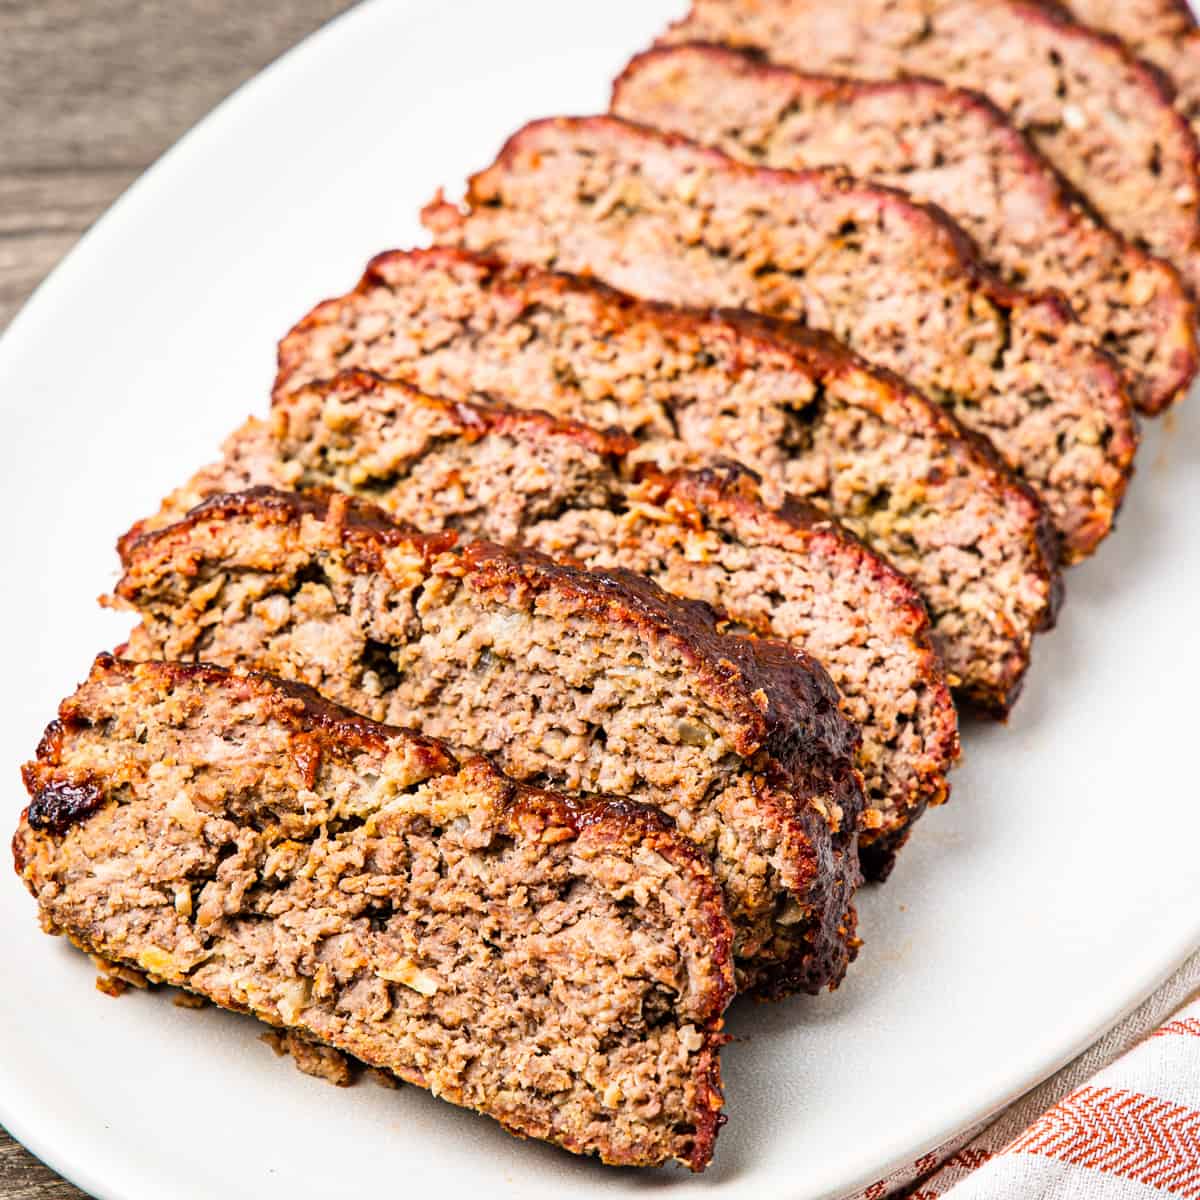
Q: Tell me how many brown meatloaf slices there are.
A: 8